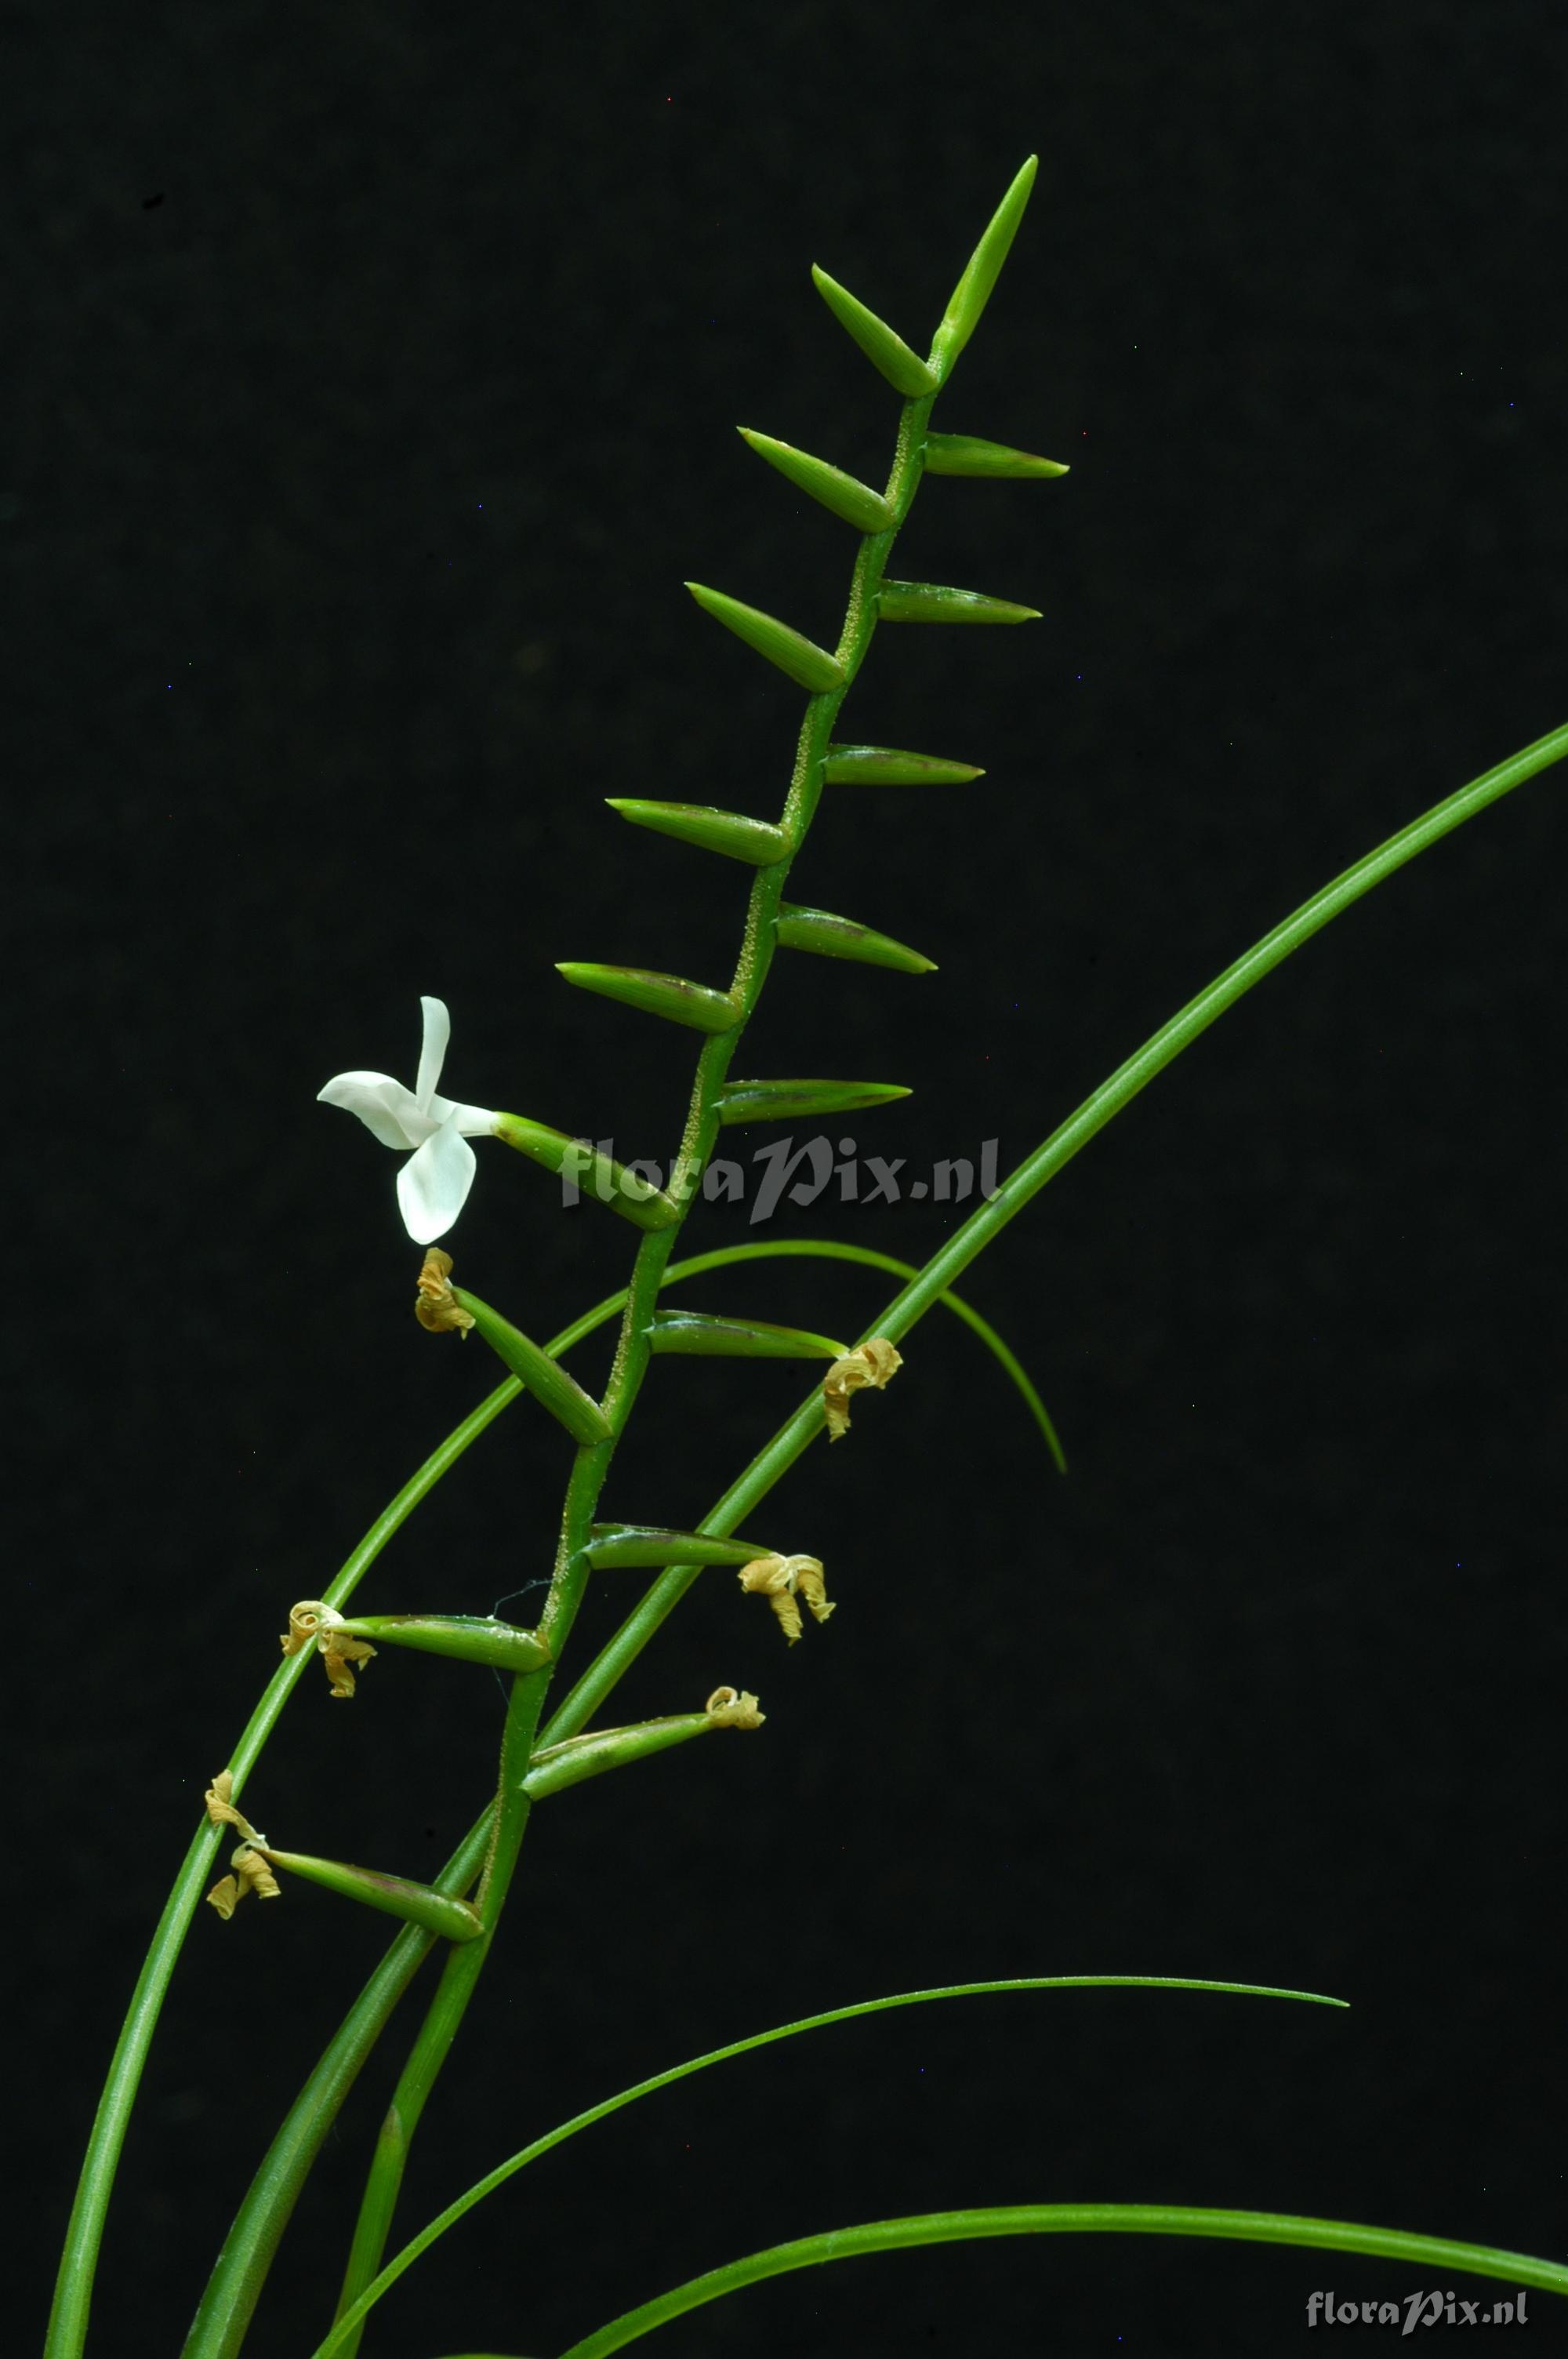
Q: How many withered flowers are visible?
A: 6